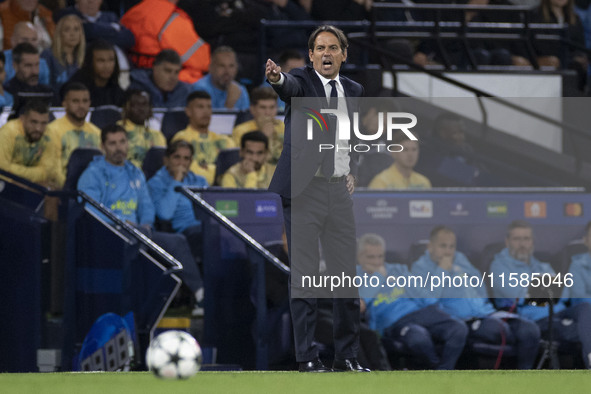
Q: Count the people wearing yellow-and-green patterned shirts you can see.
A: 7